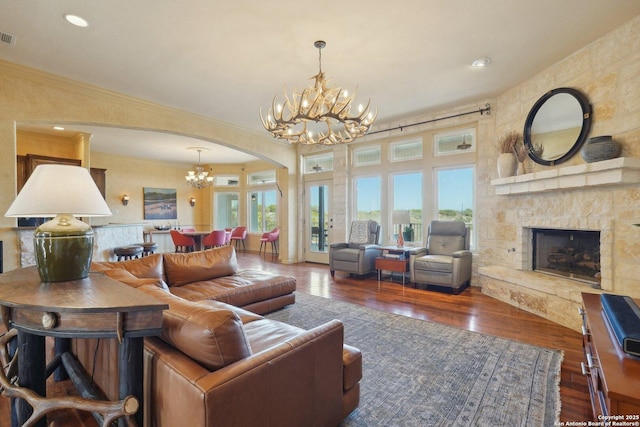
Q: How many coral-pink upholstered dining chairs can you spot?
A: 6